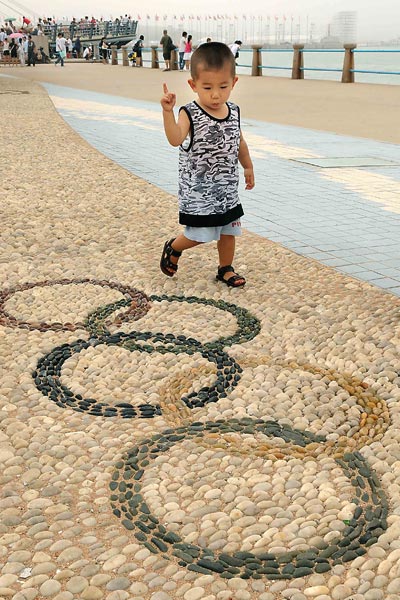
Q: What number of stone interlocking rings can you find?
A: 5